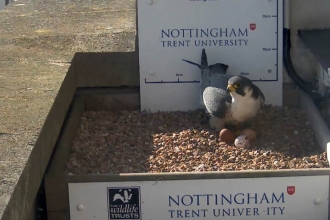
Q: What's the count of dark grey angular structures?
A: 1